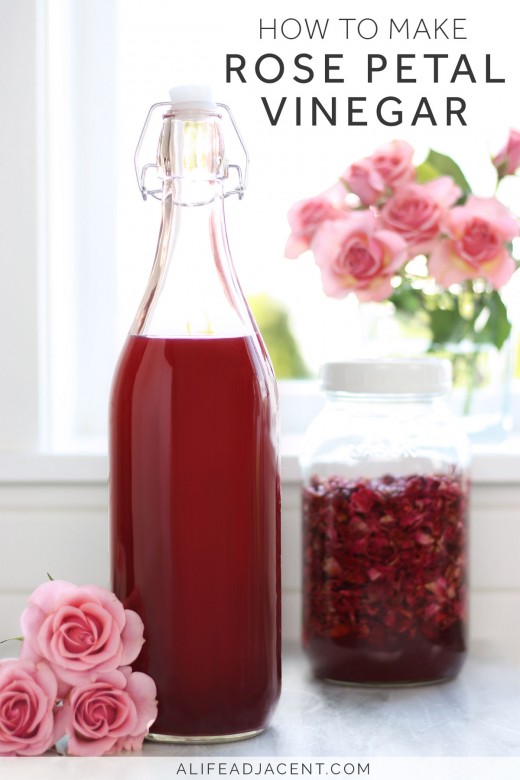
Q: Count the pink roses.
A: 10